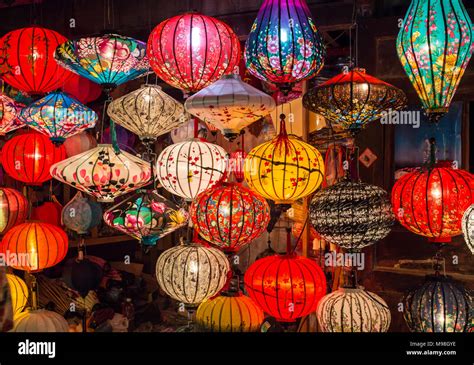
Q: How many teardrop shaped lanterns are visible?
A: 2